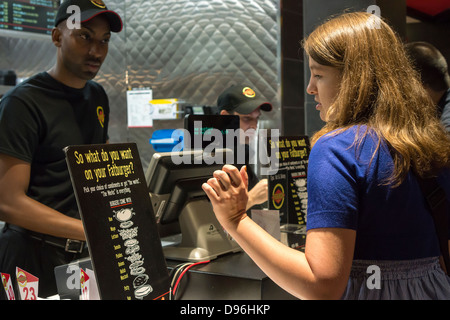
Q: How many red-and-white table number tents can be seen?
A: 3